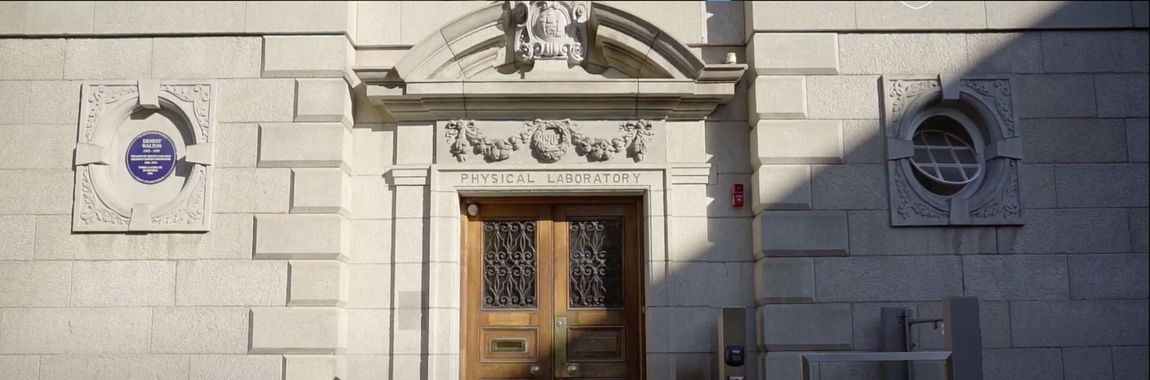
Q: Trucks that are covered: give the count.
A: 0